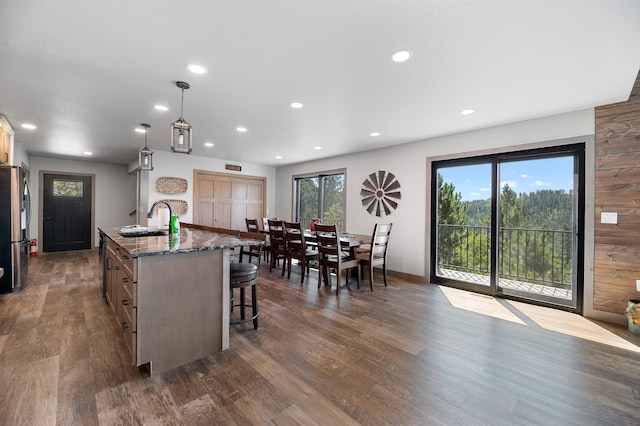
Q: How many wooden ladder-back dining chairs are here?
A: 6